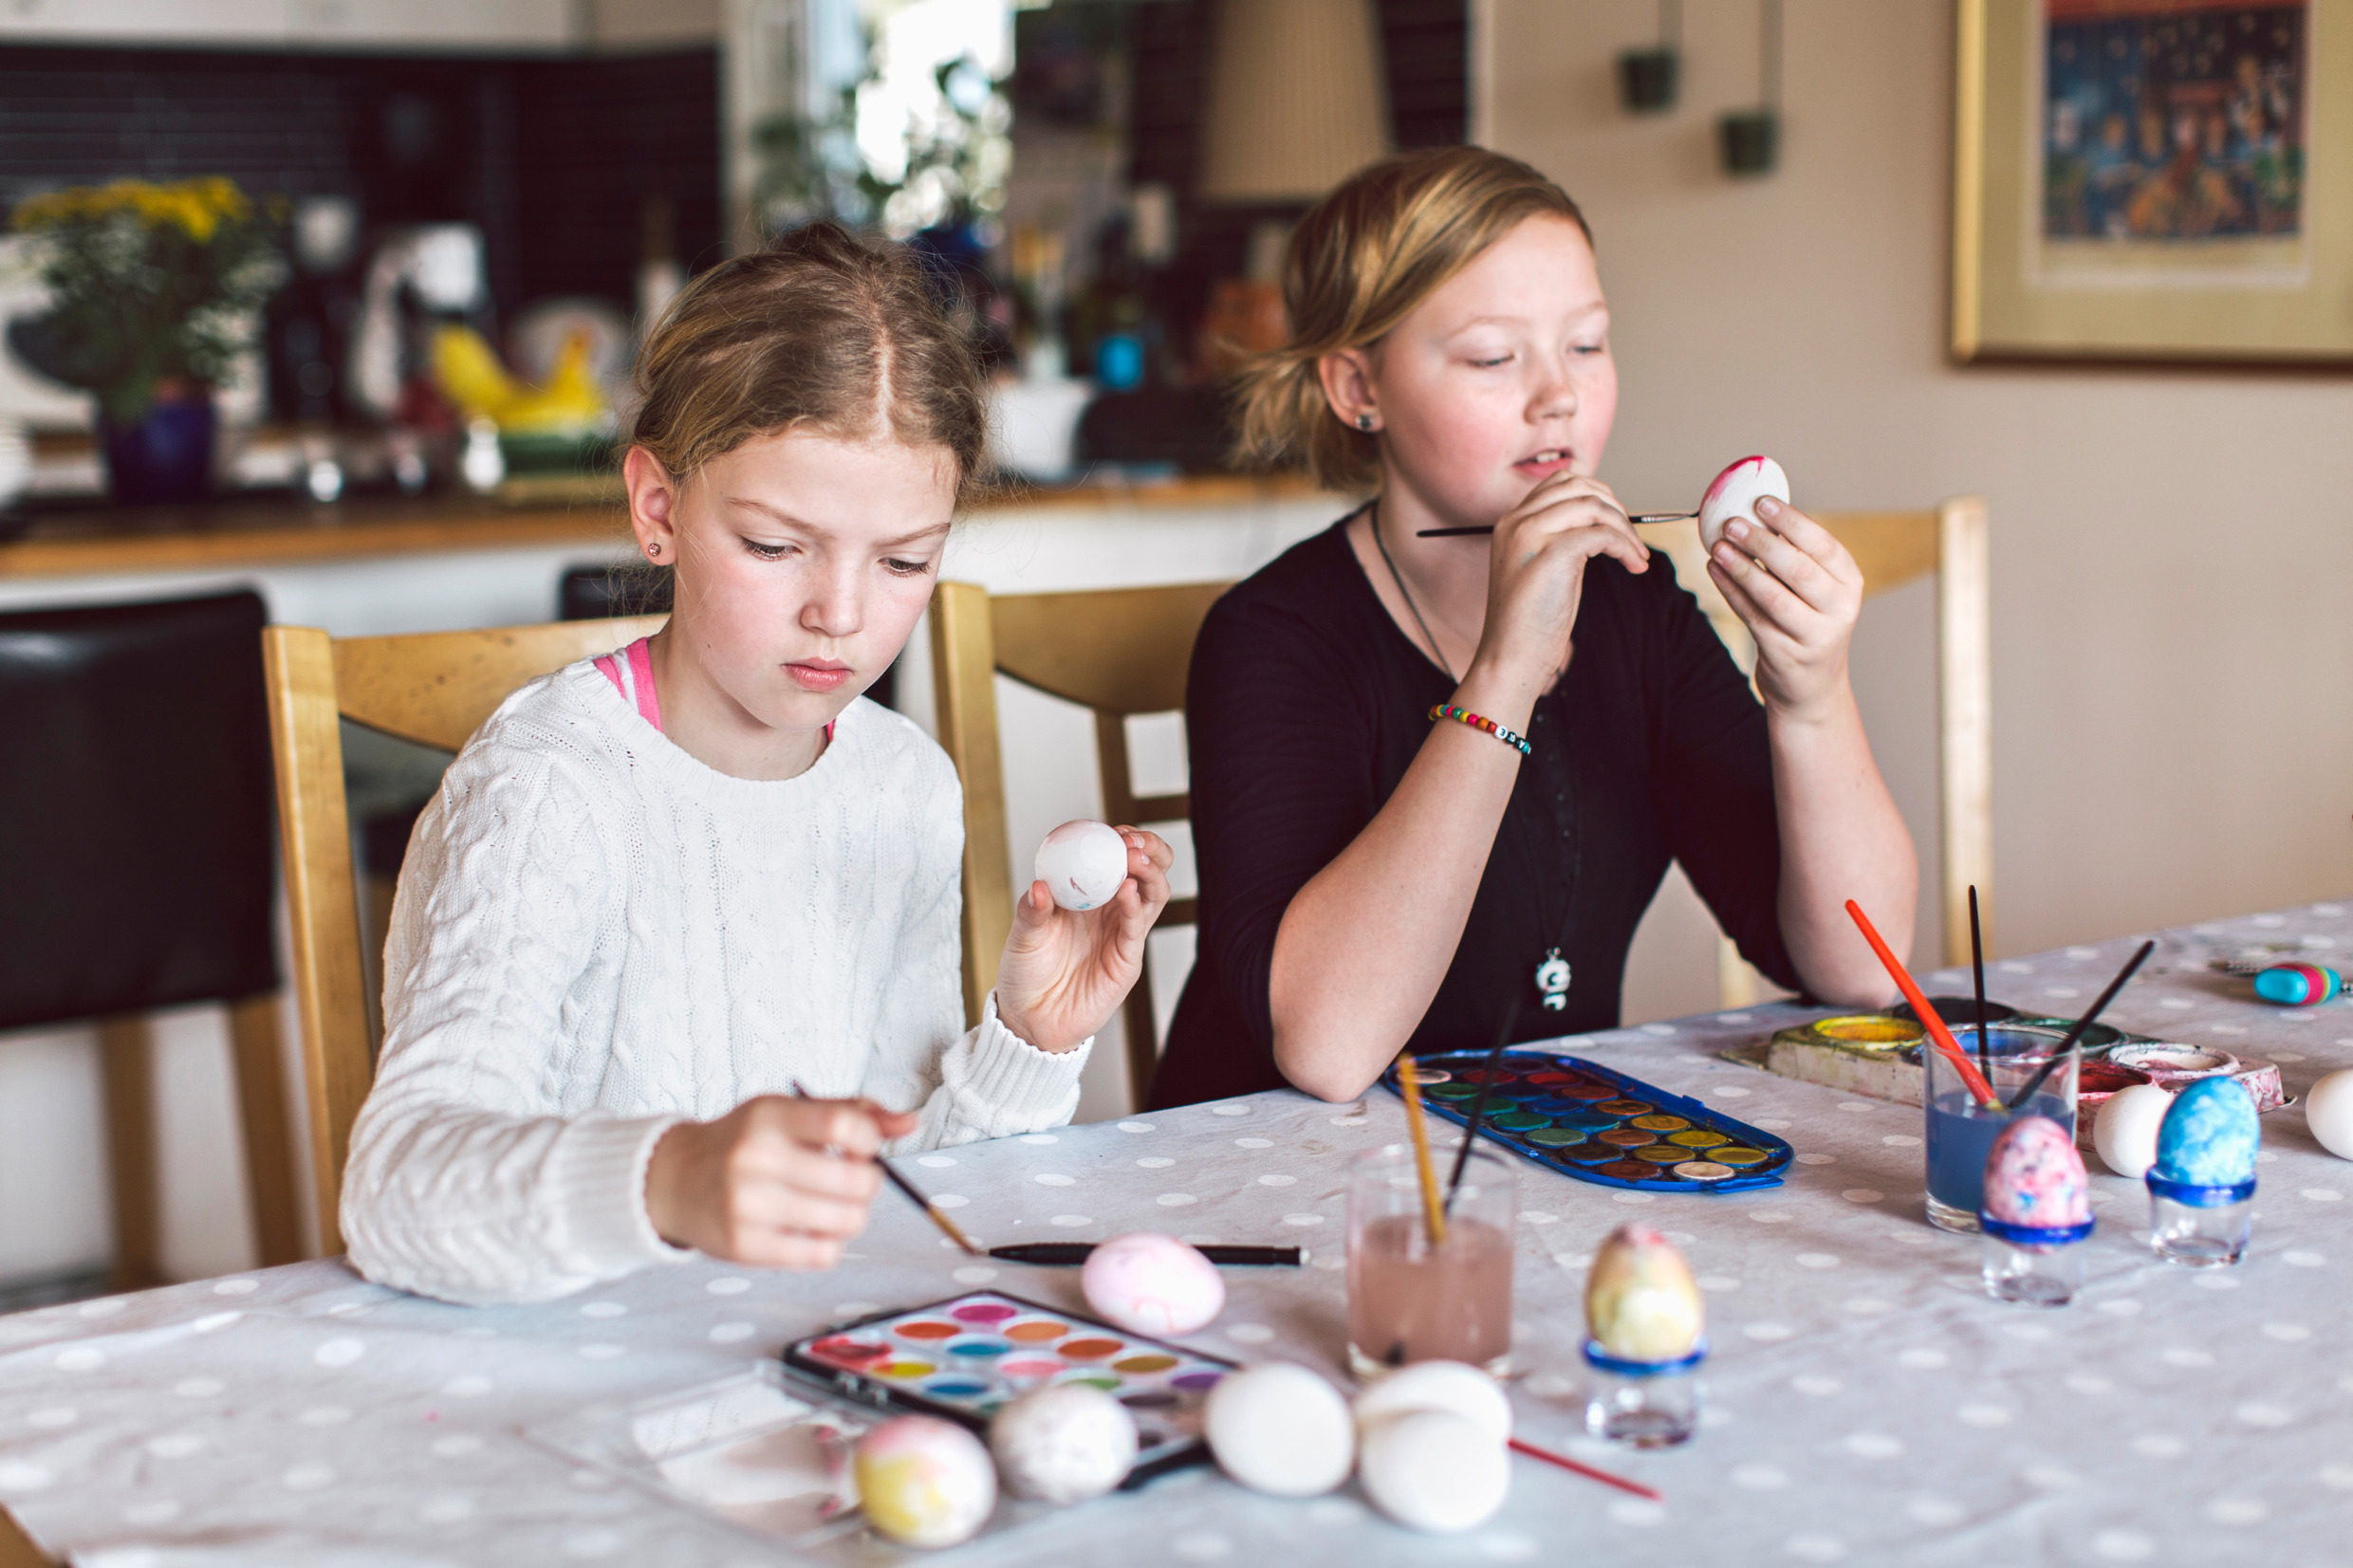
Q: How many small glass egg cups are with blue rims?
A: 3